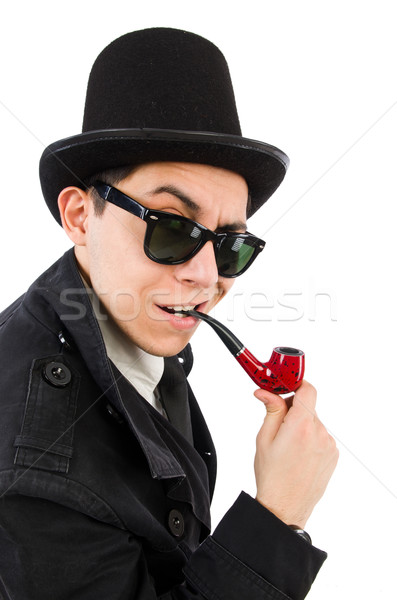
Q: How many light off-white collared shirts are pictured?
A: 1